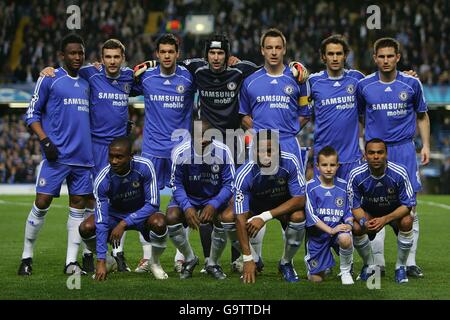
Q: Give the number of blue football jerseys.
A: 11